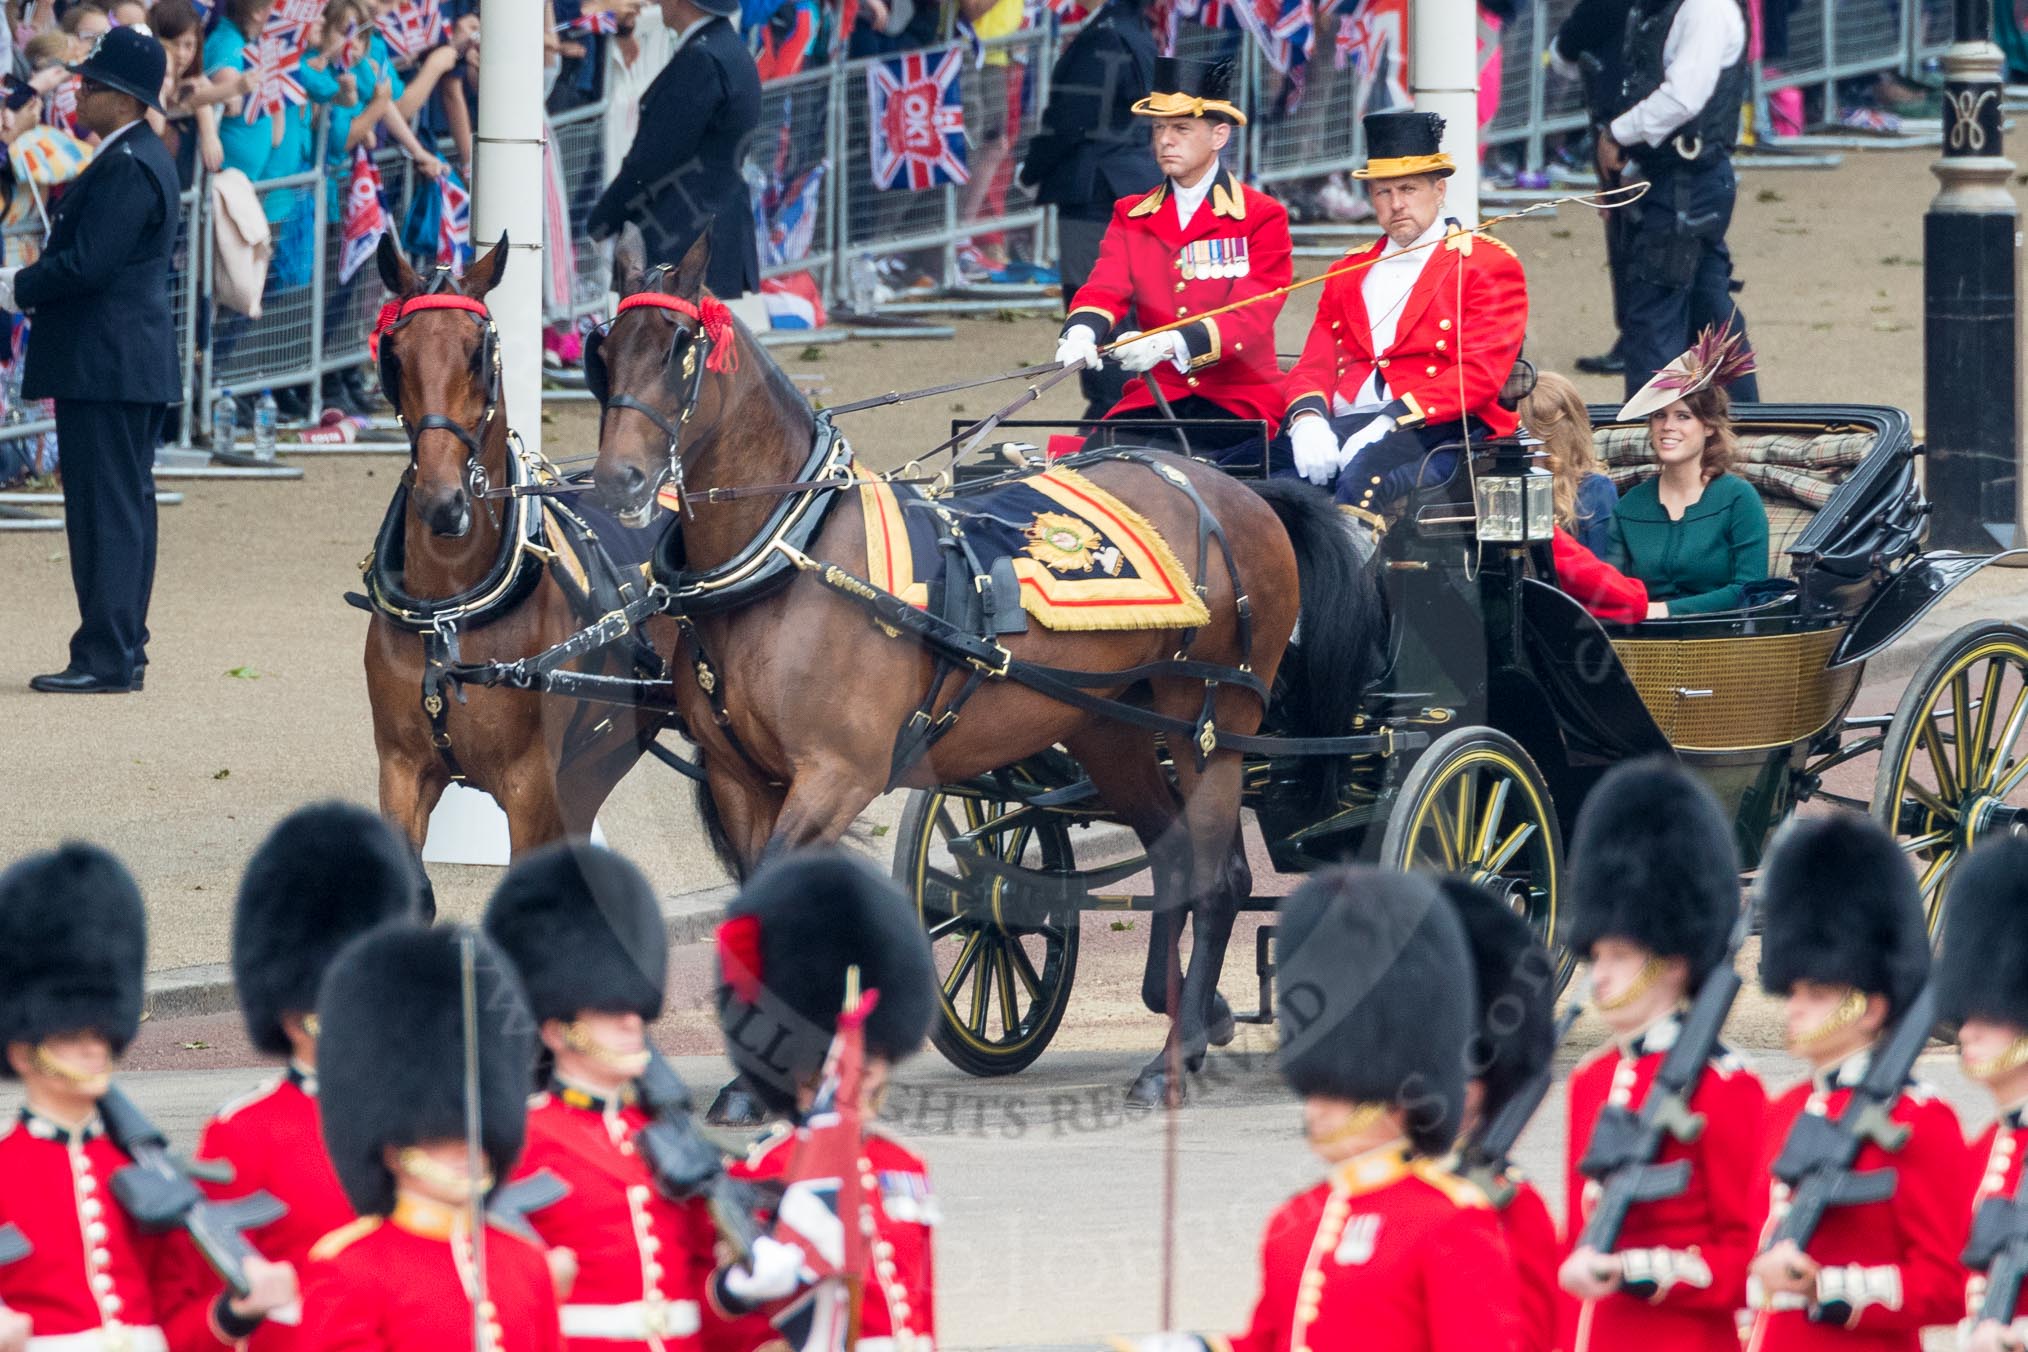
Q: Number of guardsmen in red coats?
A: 10